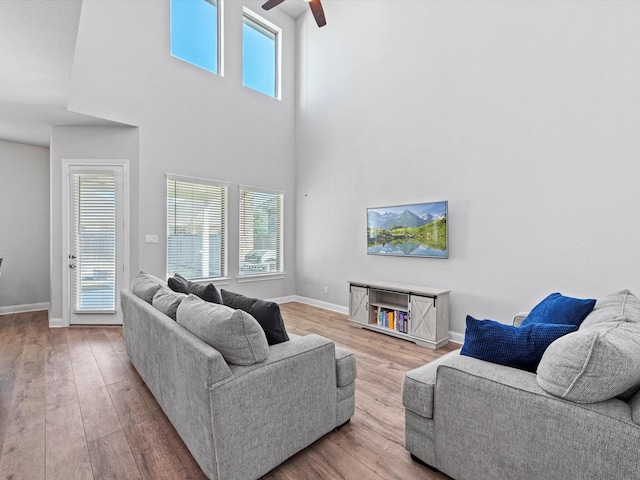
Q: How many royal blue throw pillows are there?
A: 2